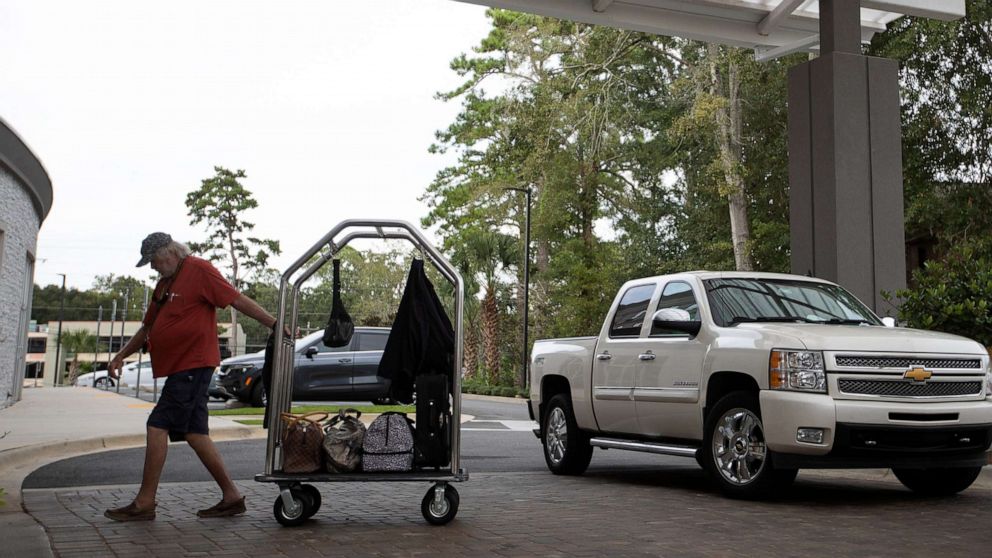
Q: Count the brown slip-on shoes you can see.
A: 2